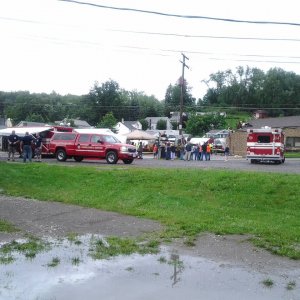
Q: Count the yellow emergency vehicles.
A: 0